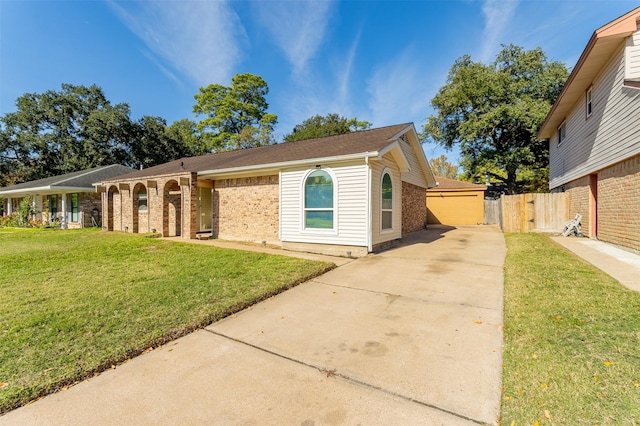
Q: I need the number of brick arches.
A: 3